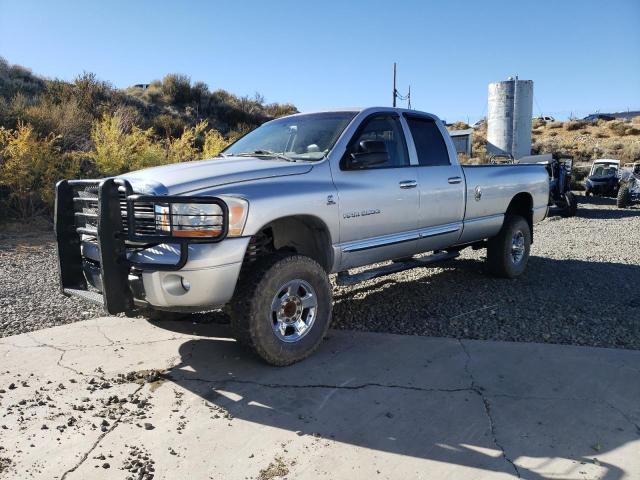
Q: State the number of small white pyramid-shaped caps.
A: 0